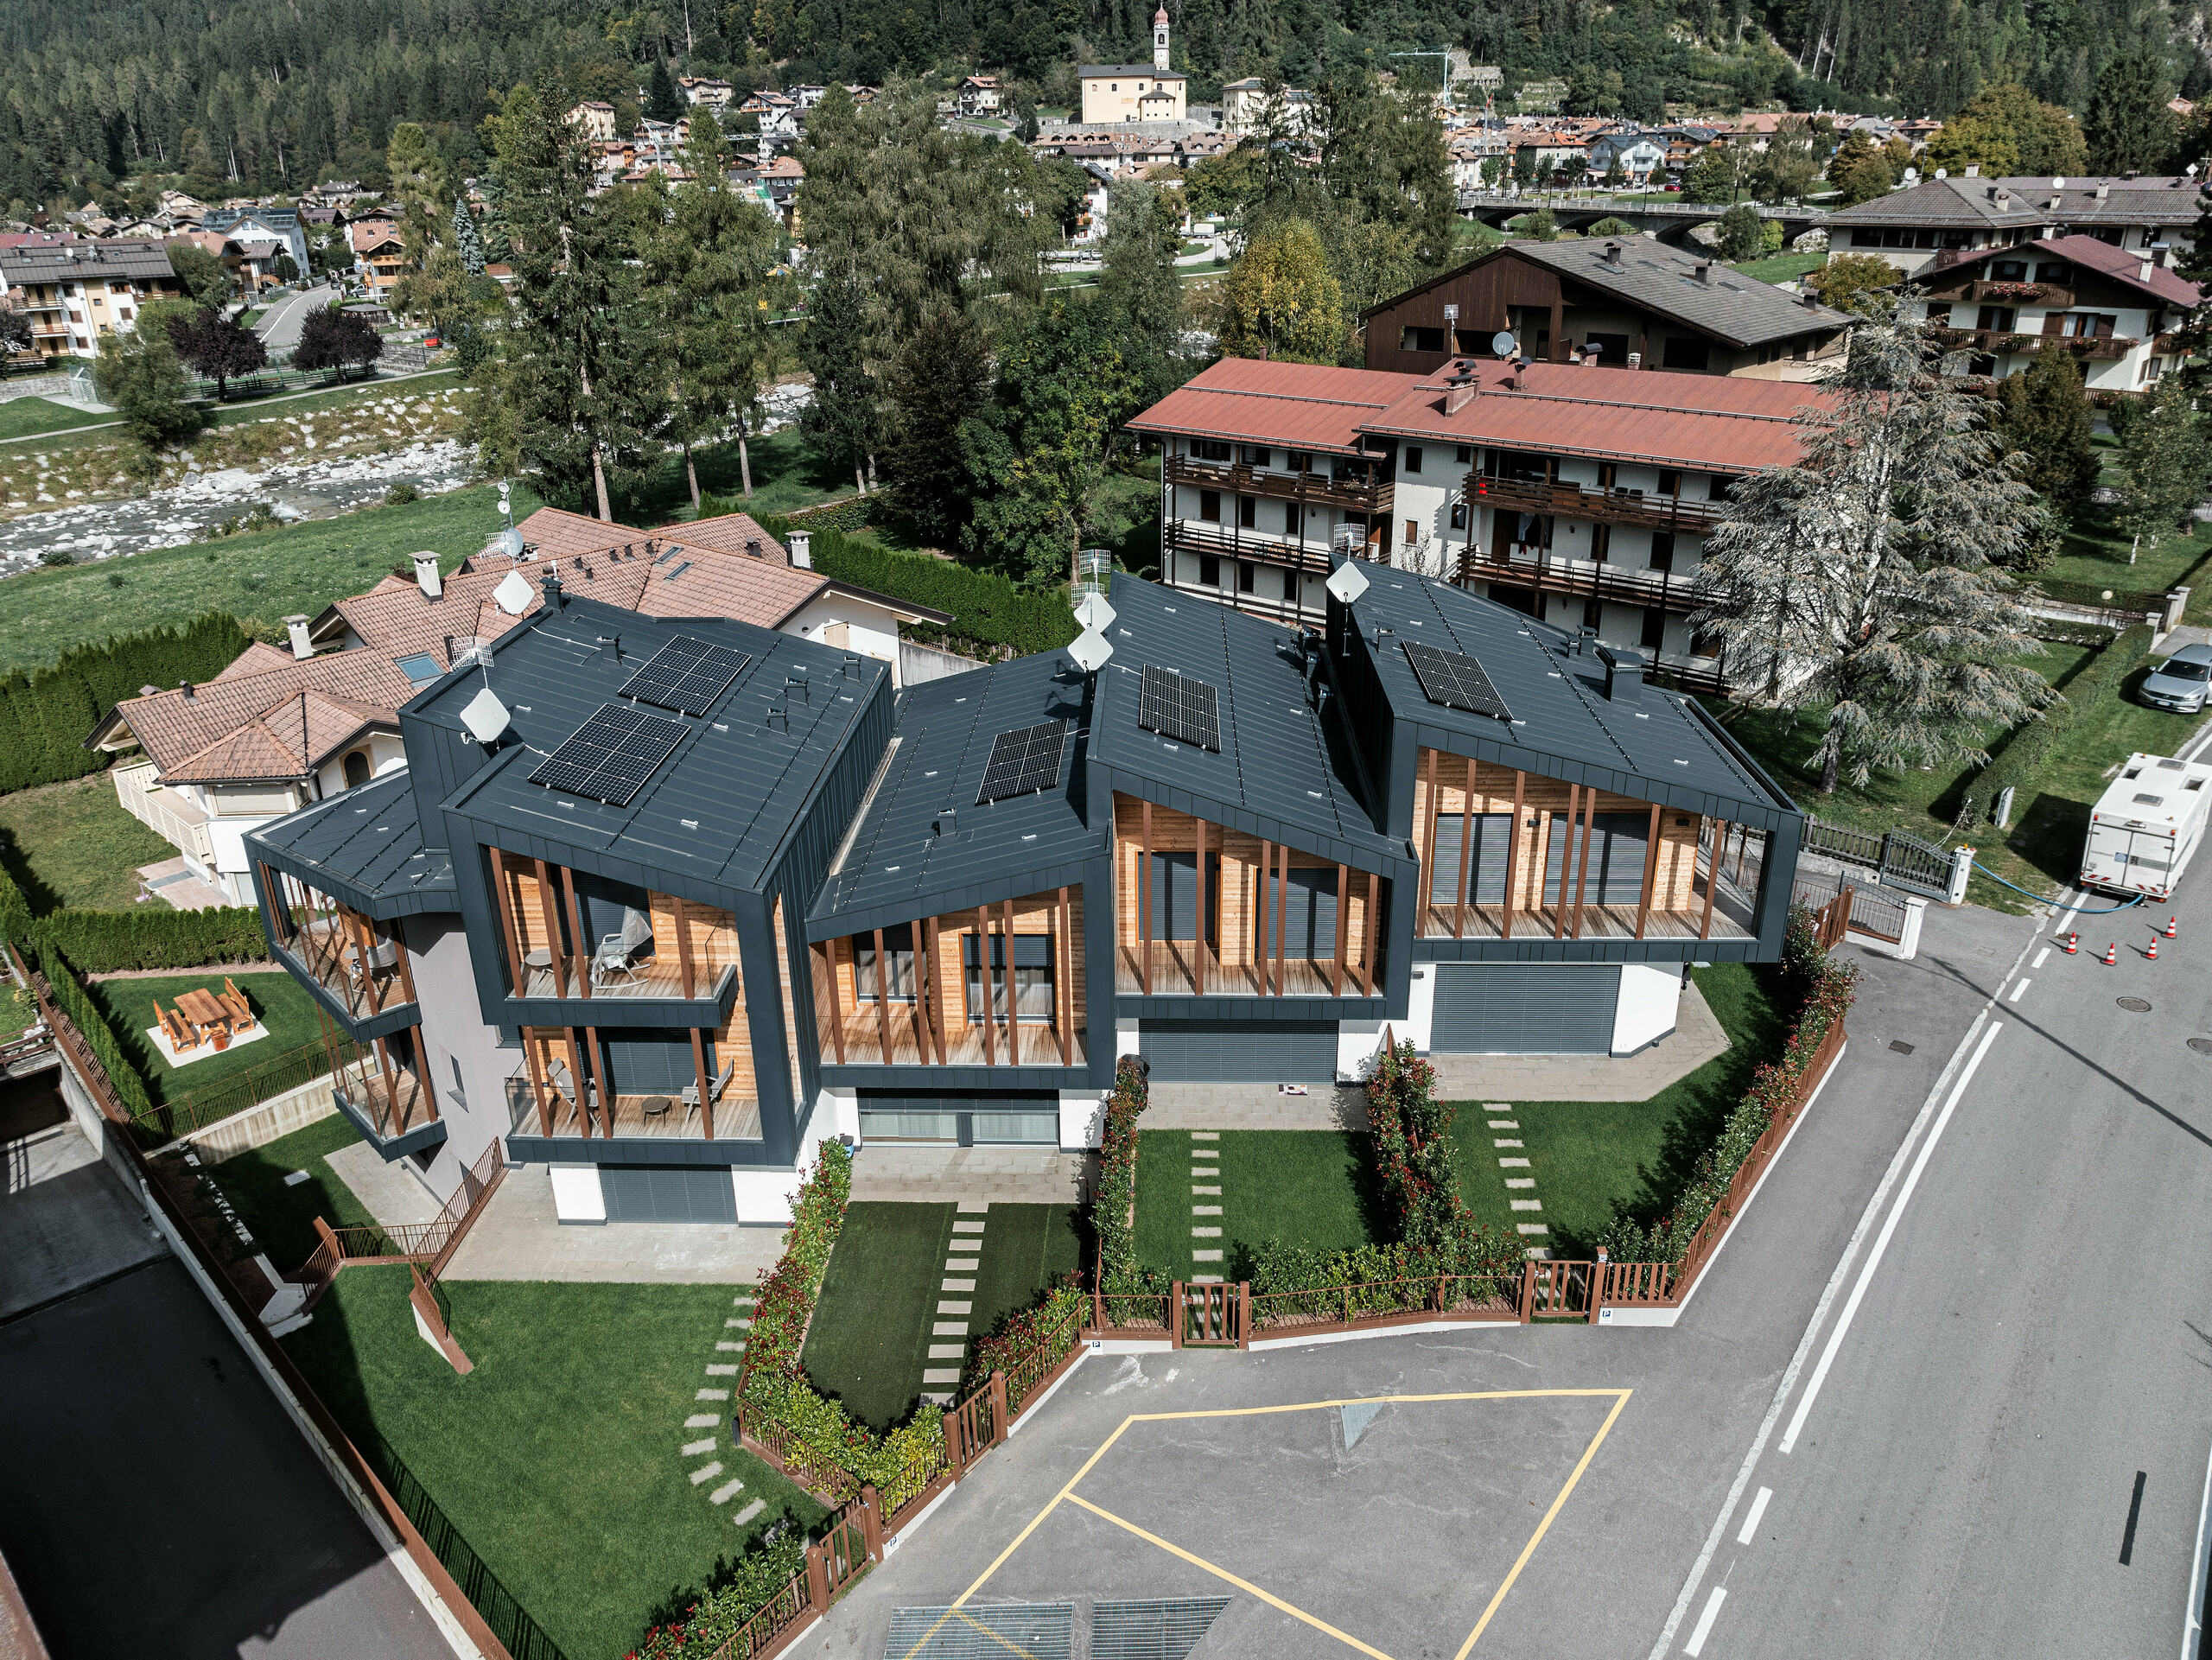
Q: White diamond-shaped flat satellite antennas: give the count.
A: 5